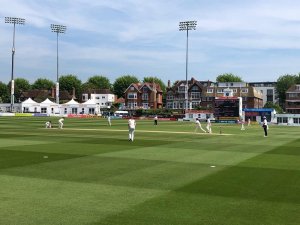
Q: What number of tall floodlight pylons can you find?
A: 3